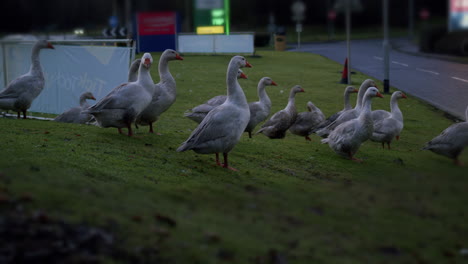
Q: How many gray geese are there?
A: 15